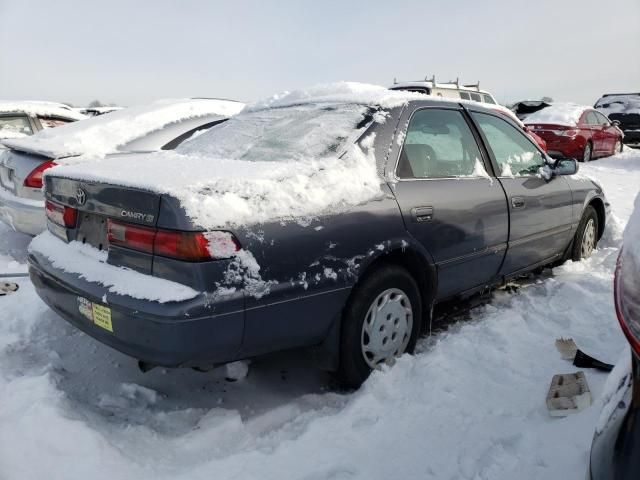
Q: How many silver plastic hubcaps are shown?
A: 2